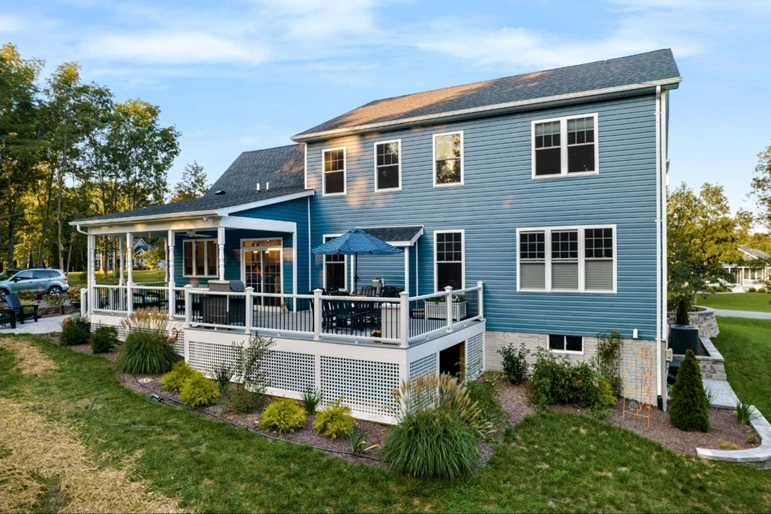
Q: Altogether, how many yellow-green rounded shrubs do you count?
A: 4